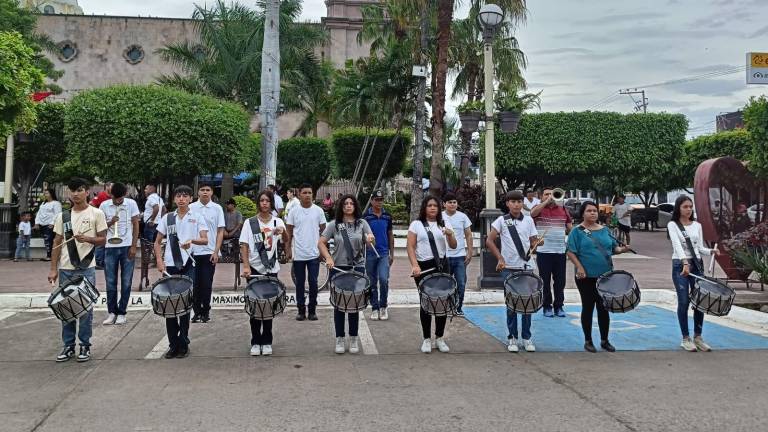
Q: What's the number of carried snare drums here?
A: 8